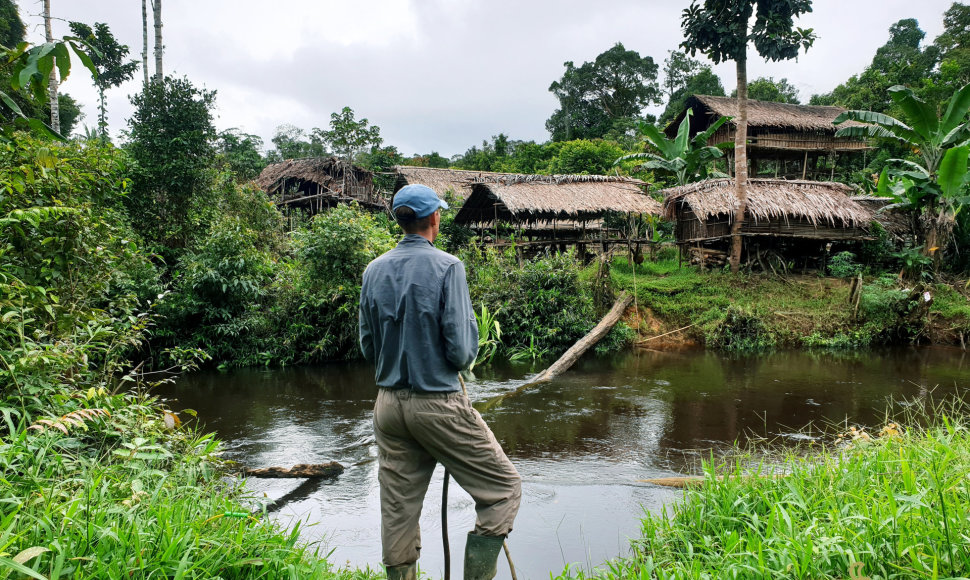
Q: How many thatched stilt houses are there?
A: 5